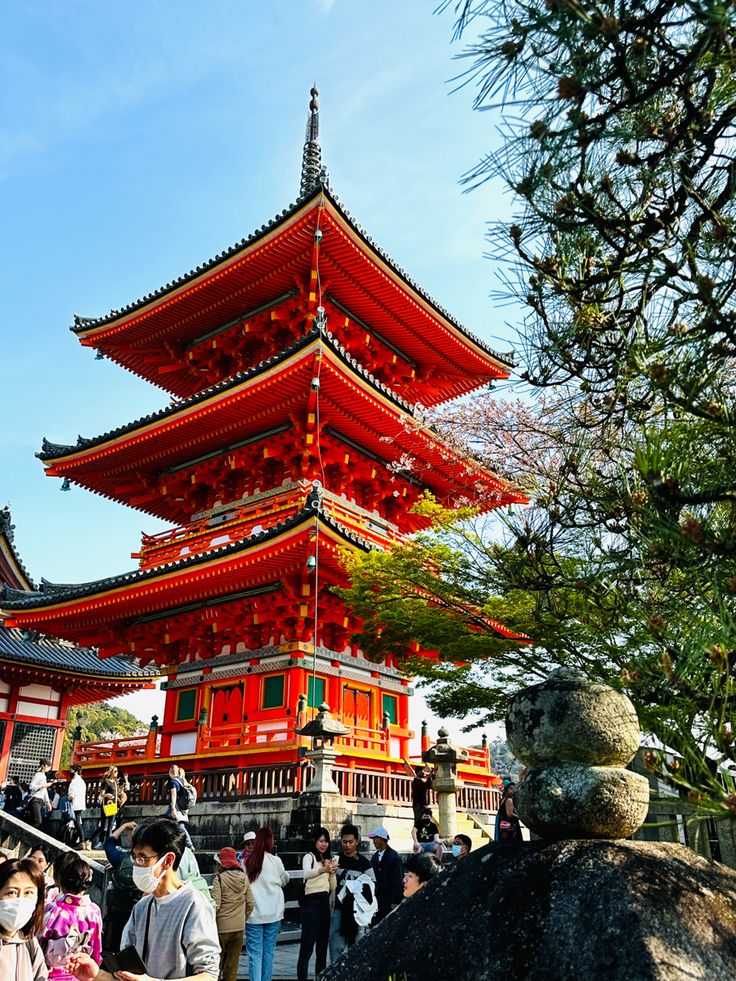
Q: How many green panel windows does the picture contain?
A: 4